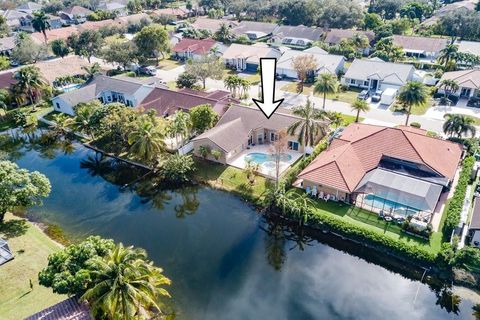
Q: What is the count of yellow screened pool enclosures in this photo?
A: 0